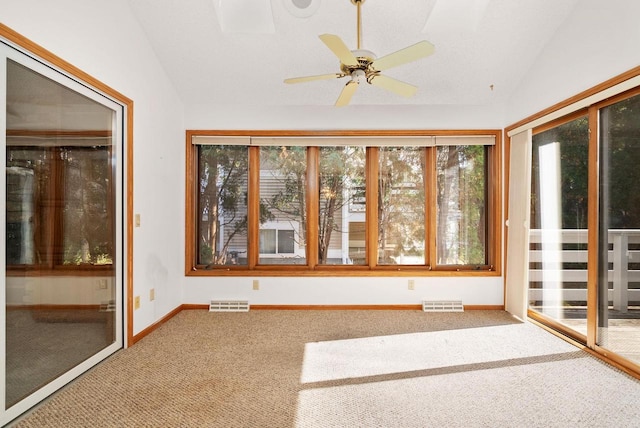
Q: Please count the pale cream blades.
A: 5